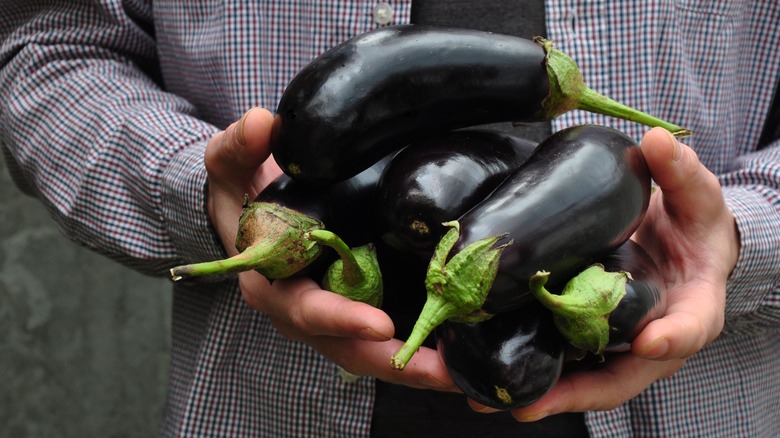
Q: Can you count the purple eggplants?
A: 7